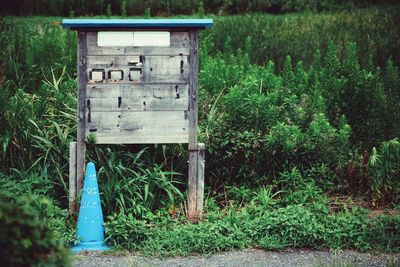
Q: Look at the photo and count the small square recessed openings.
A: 3